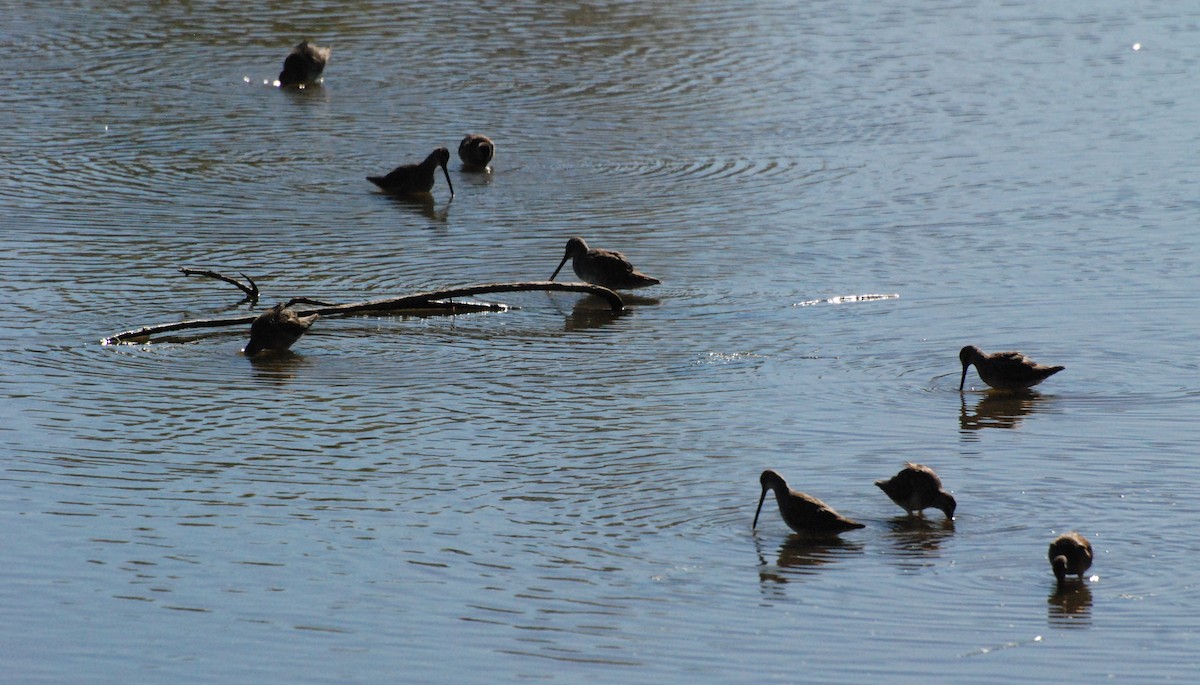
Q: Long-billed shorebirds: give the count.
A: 9